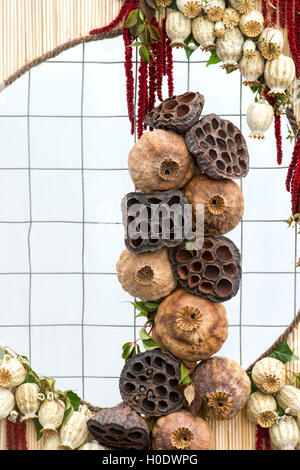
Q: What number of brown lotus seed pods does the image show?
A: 6